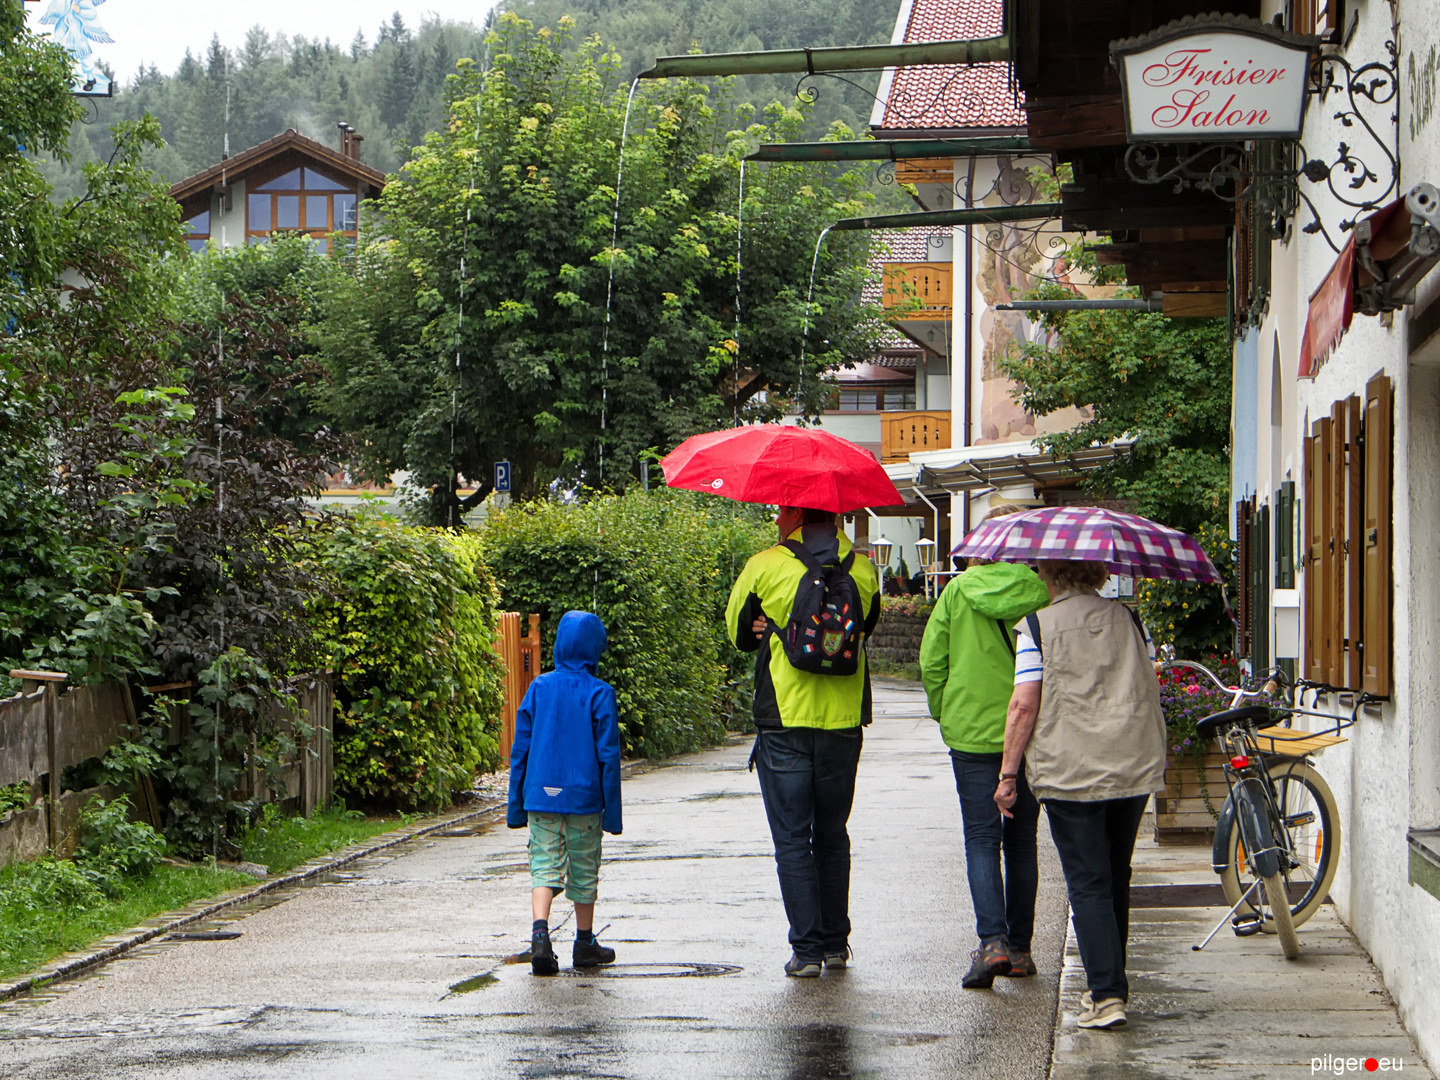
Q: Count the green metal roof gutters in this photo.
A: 3